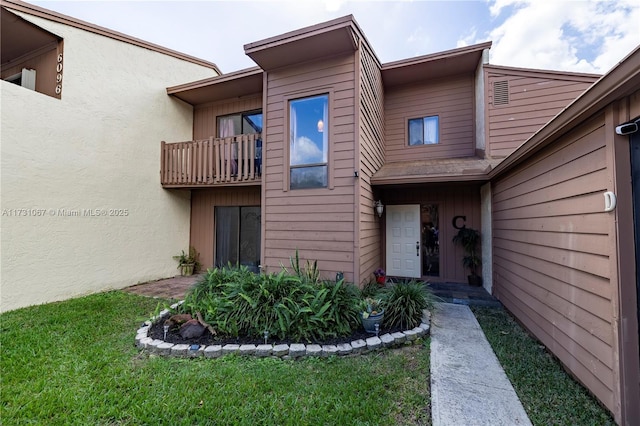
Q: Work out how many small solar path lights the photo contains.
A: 3